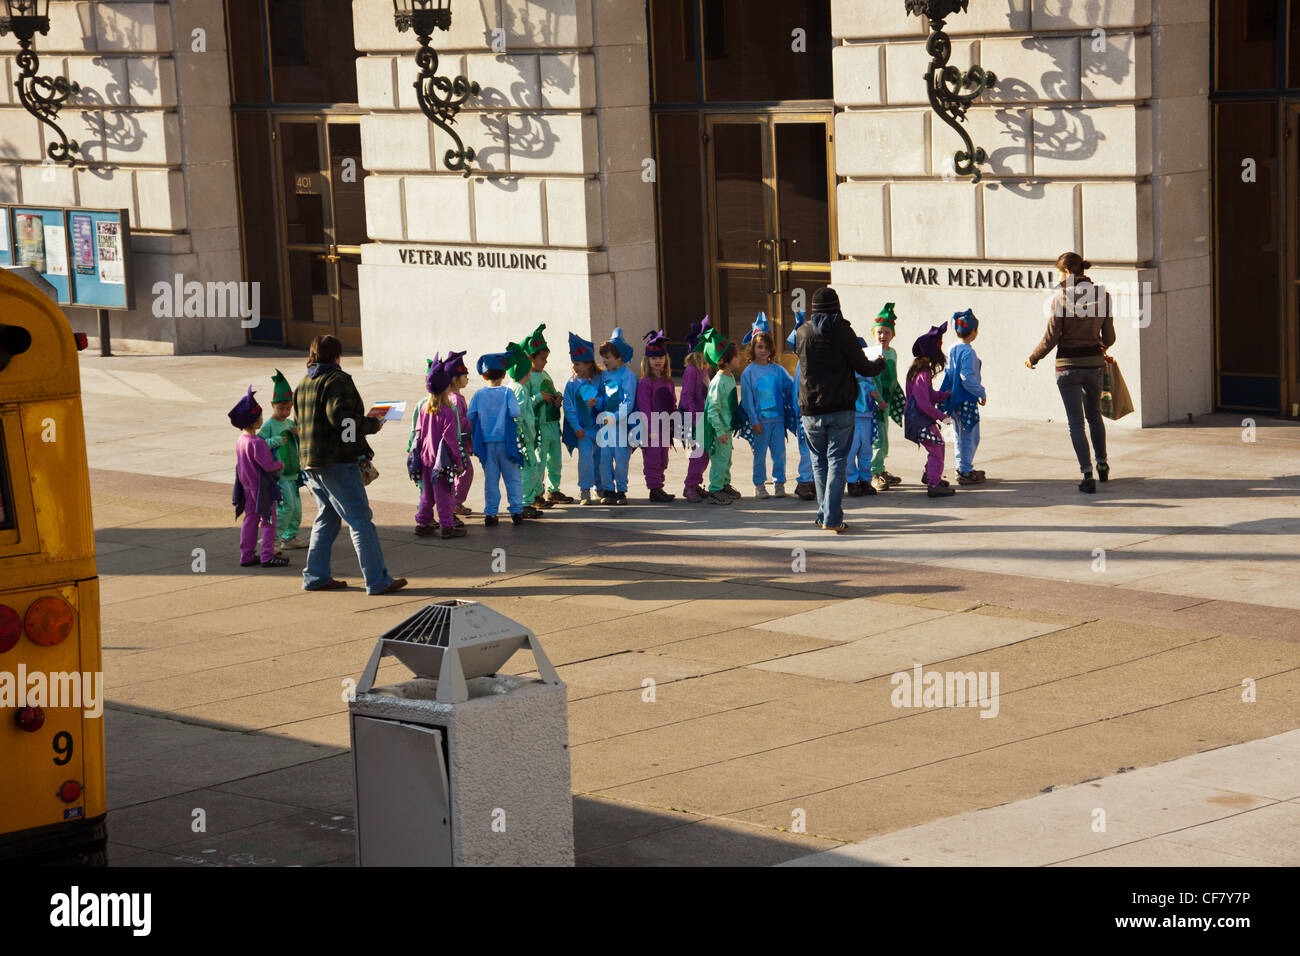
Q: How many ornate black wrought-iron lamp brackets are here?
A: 3